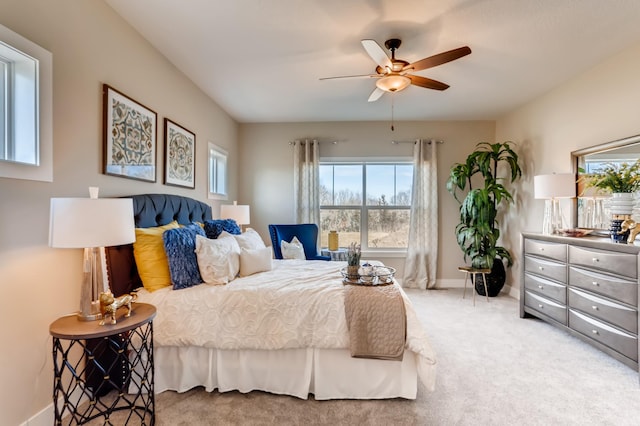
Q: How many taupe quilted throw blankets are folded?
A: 1